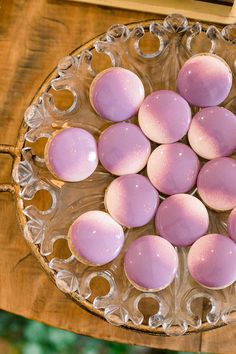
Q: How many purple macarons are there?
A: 14